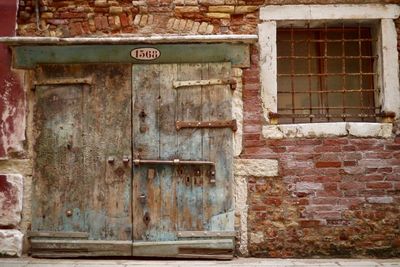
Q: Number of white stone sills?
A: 1